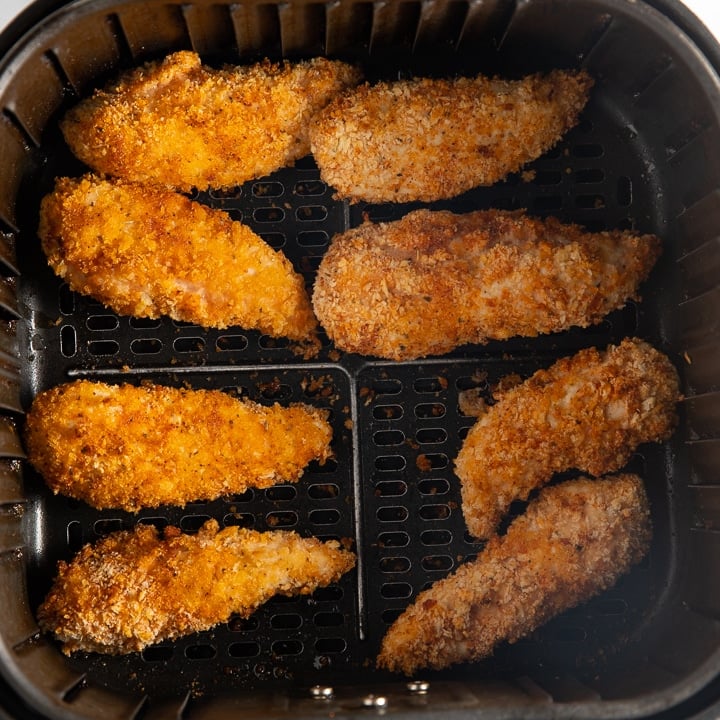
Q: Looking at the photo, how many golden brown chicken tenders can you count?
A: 8